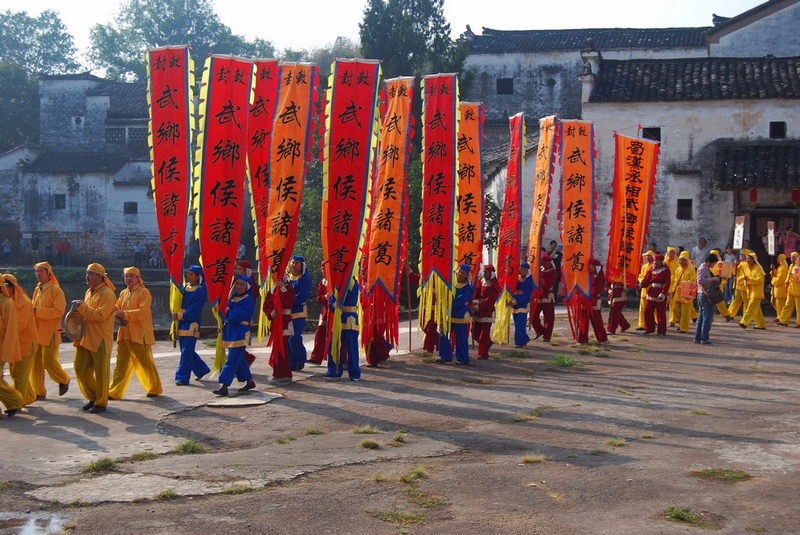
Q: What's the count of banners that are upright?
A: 12